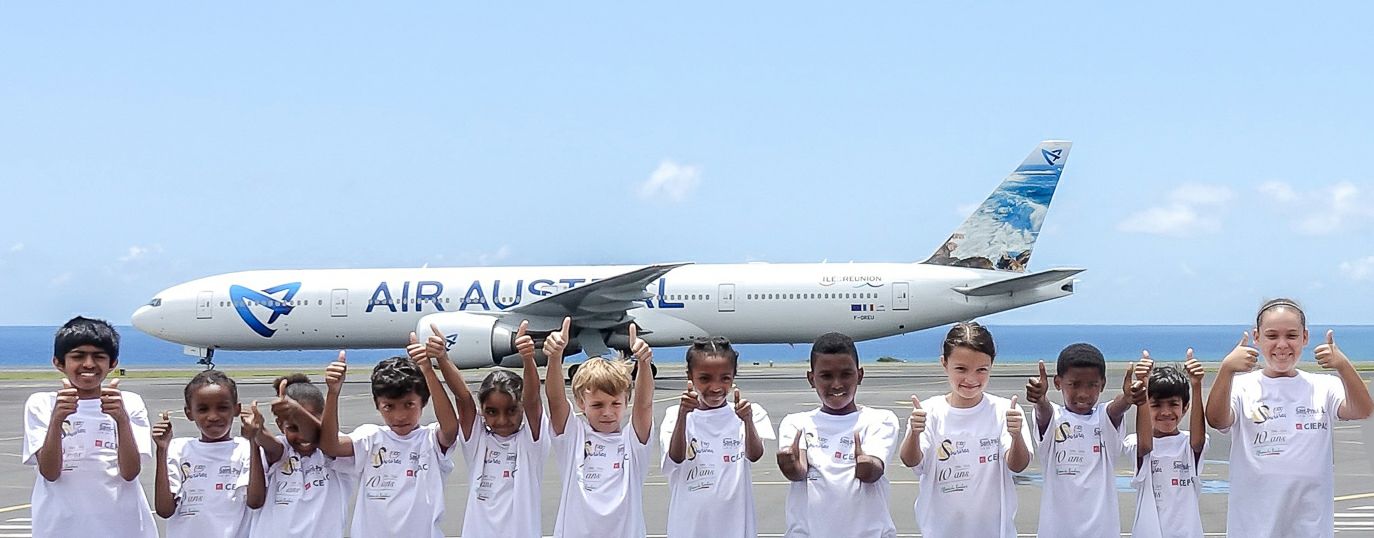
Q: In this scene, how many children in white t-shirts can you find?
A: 12